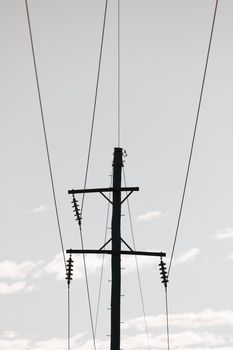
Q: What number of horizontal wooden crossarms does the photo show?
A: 2